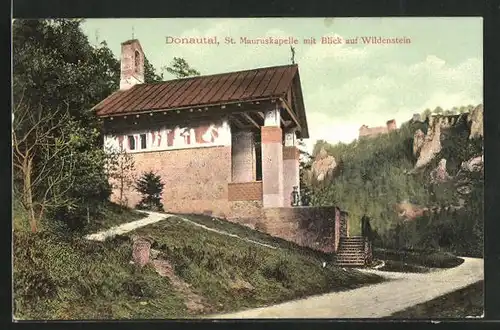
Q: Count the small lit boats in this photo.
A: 0